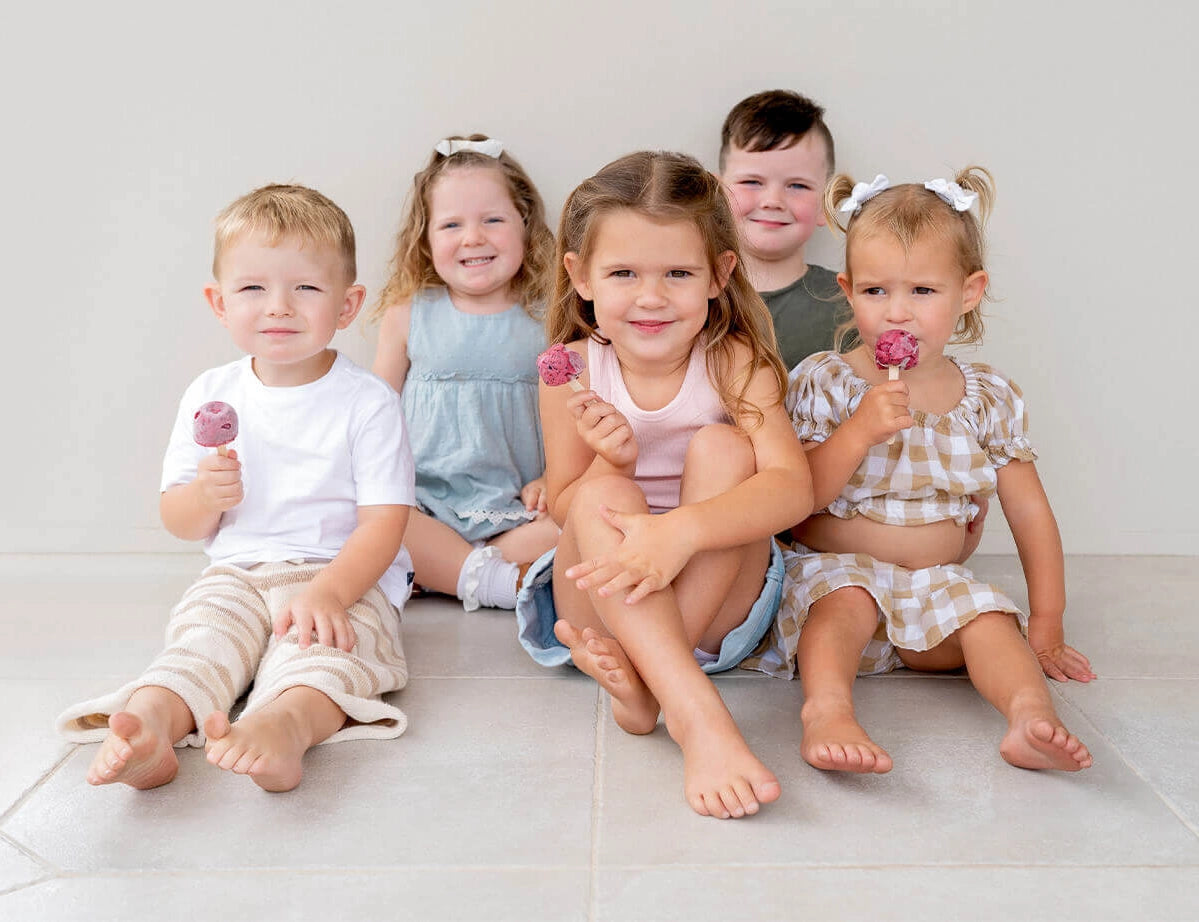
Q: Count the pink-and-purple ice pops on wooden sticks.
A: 3